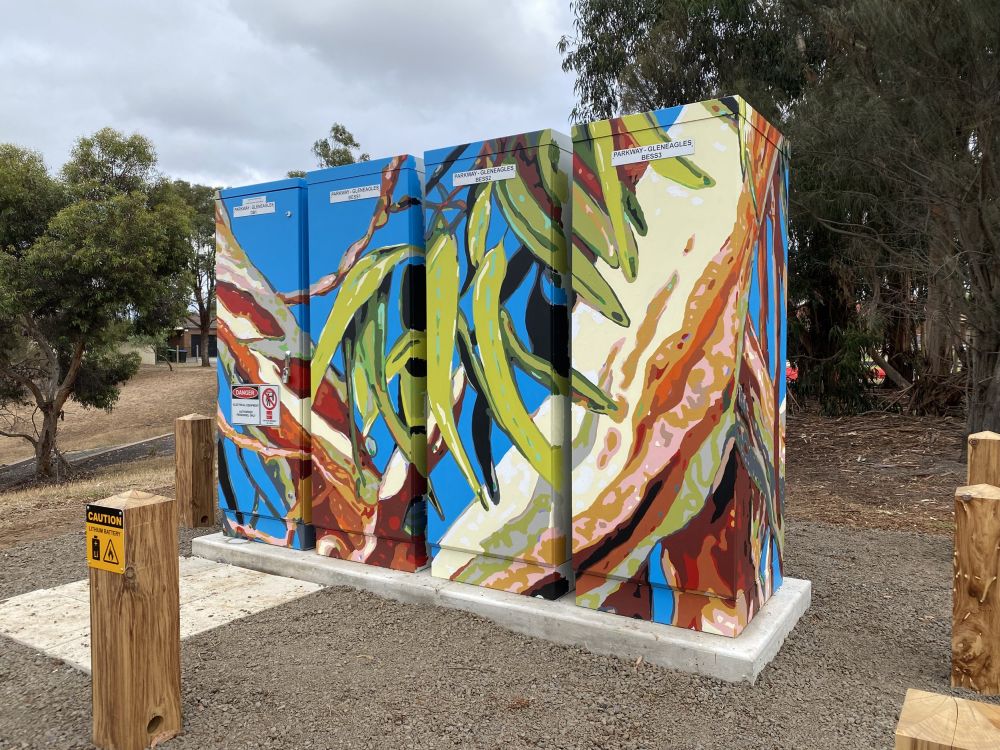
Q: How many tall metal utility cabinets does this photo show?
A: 4